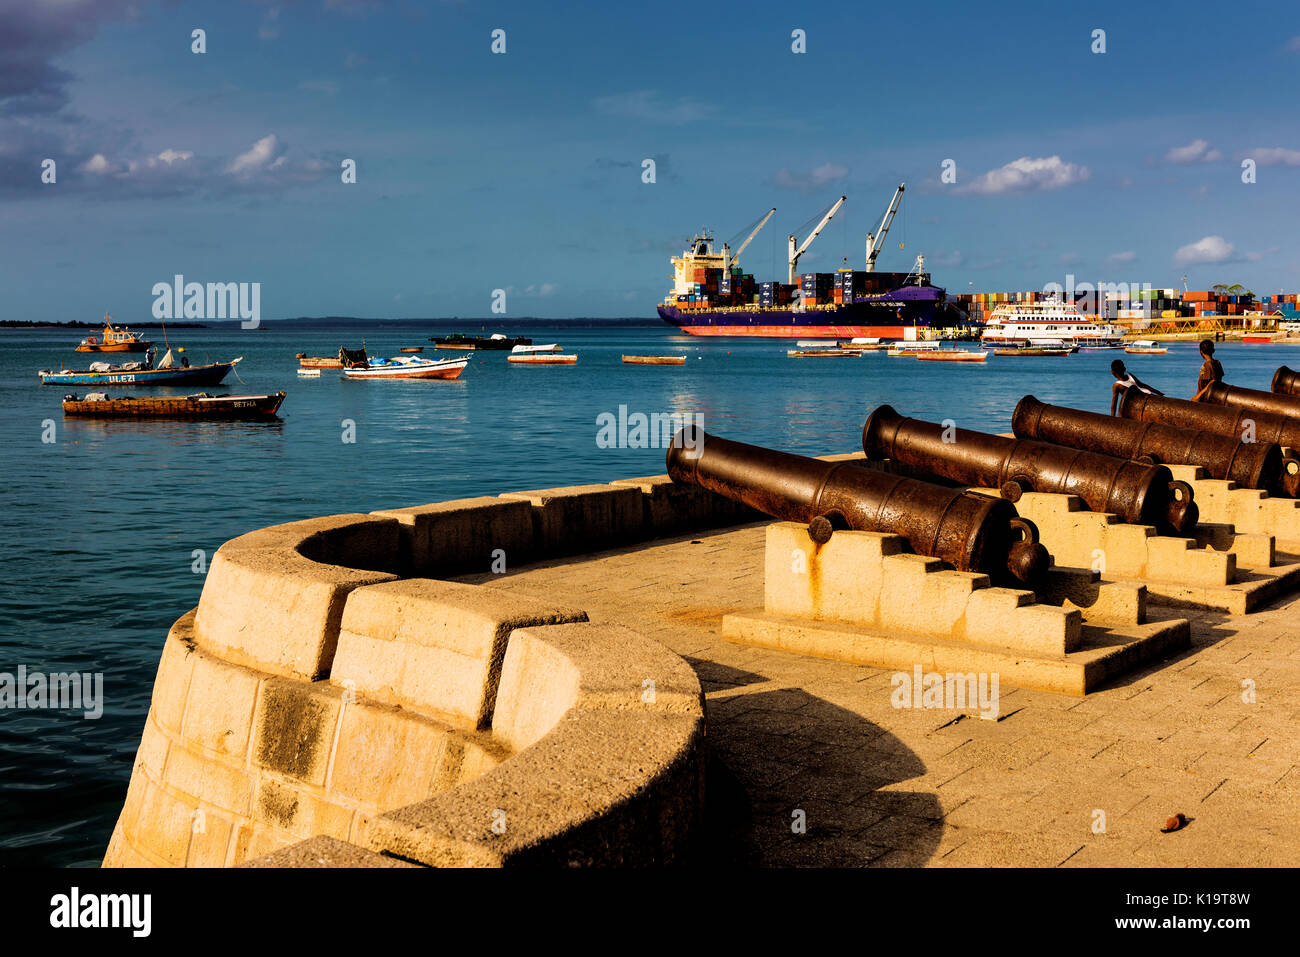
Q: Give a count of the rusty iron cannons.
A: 6